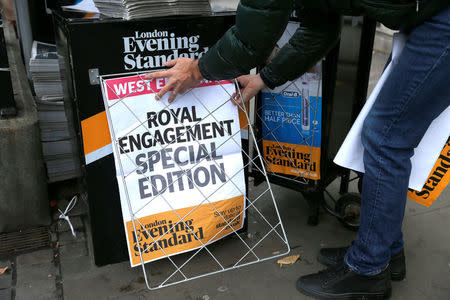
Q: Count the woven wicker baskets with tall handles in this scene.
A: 0